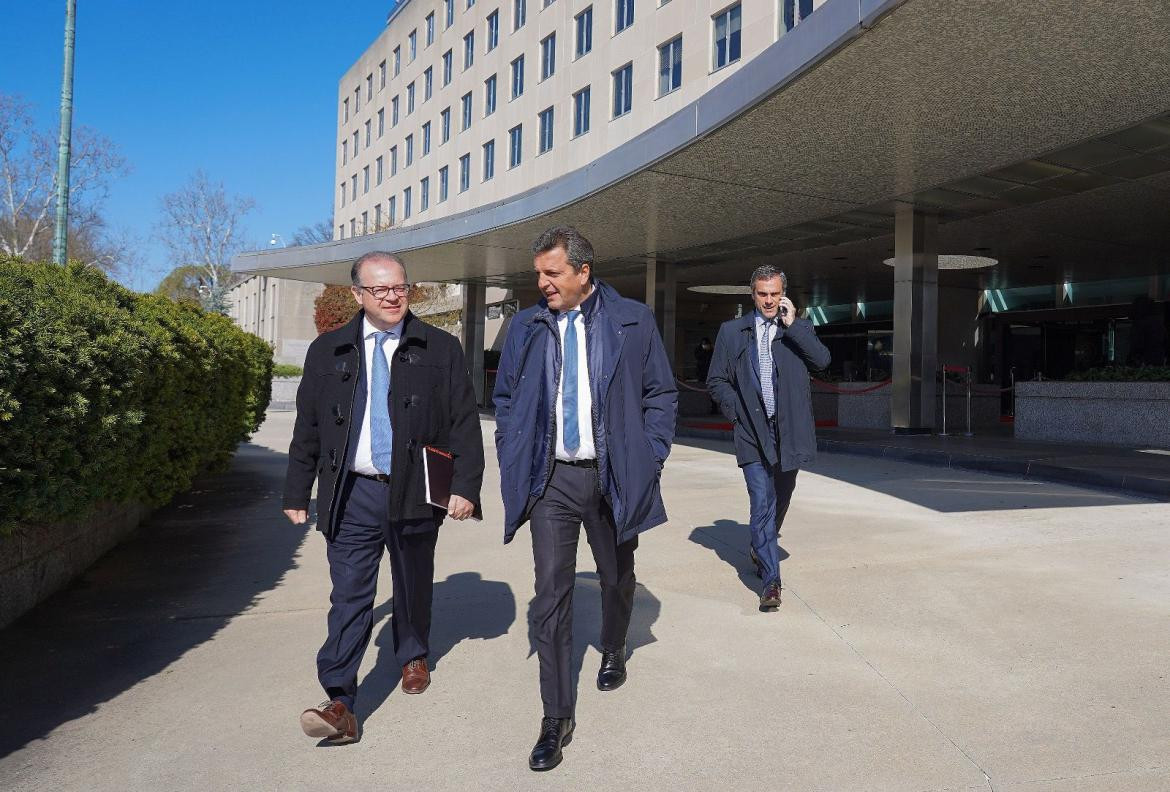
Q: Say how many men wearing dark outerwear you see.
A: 3